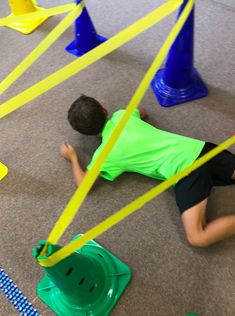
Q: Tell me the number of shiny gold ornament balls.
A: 0